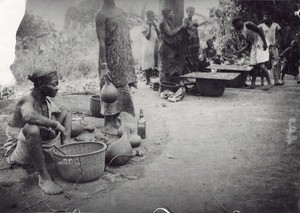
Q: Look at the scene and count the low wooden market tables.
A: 2